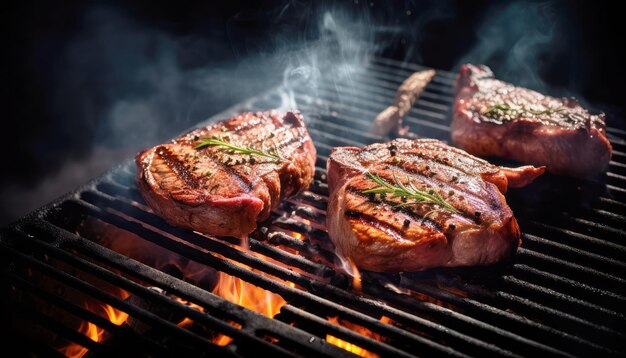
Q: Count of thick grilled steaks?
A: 3